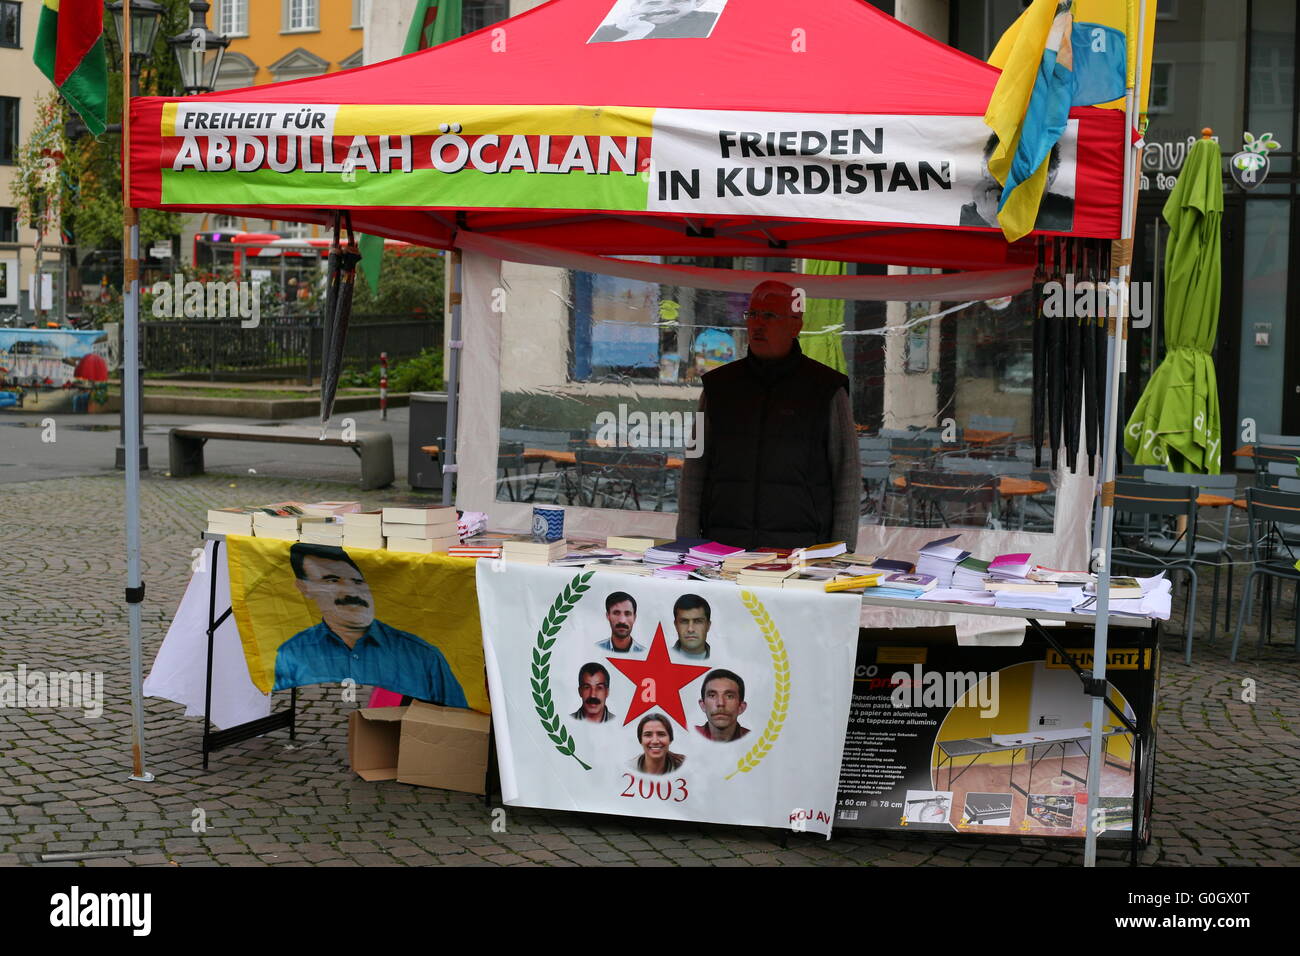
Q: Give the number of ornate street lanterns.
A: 2